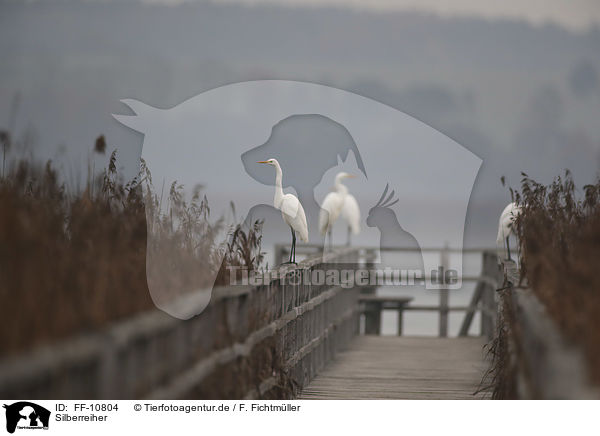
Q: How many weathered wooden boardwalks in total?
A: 1